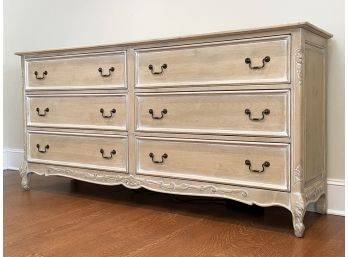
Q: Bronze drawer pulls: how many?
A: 12